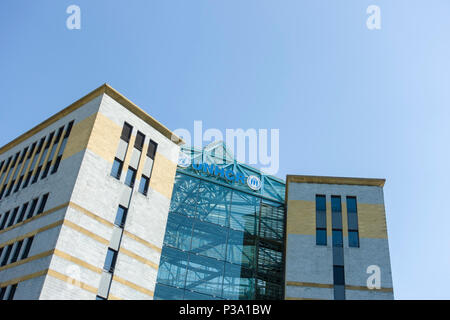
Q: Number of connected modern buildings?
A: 2